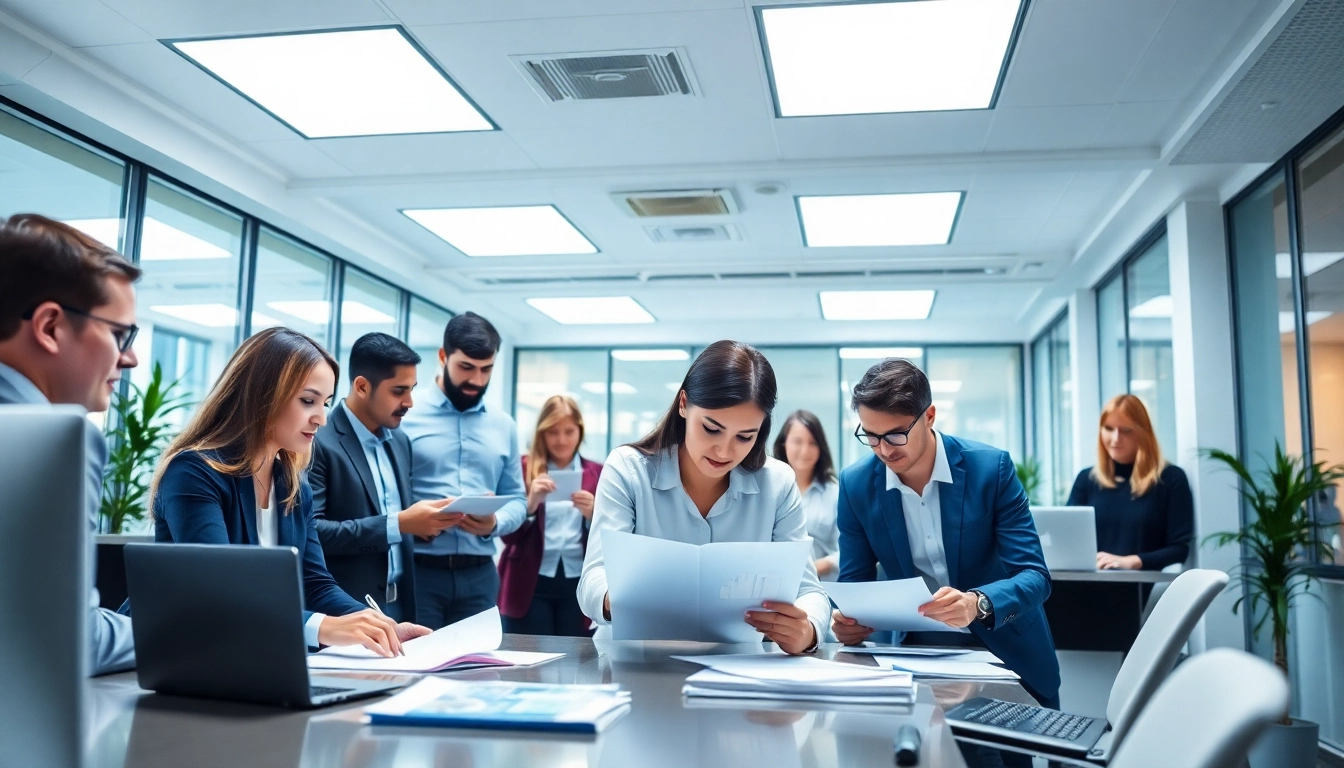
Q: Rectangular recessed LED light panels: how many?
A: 6